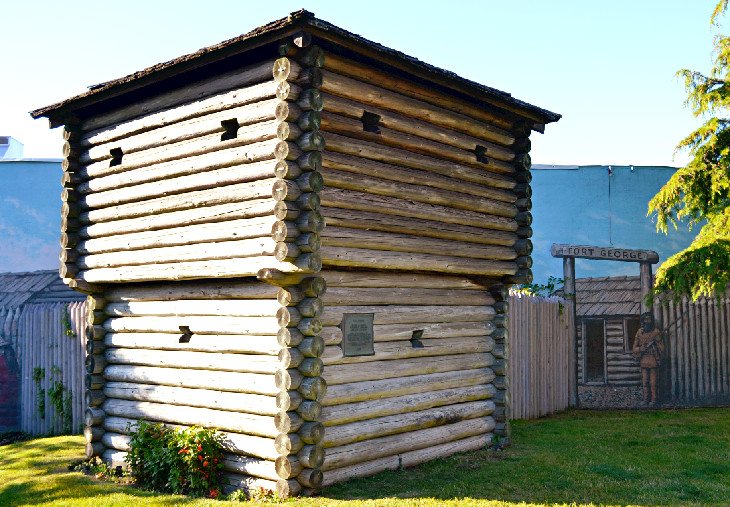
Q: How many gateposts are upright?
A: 2